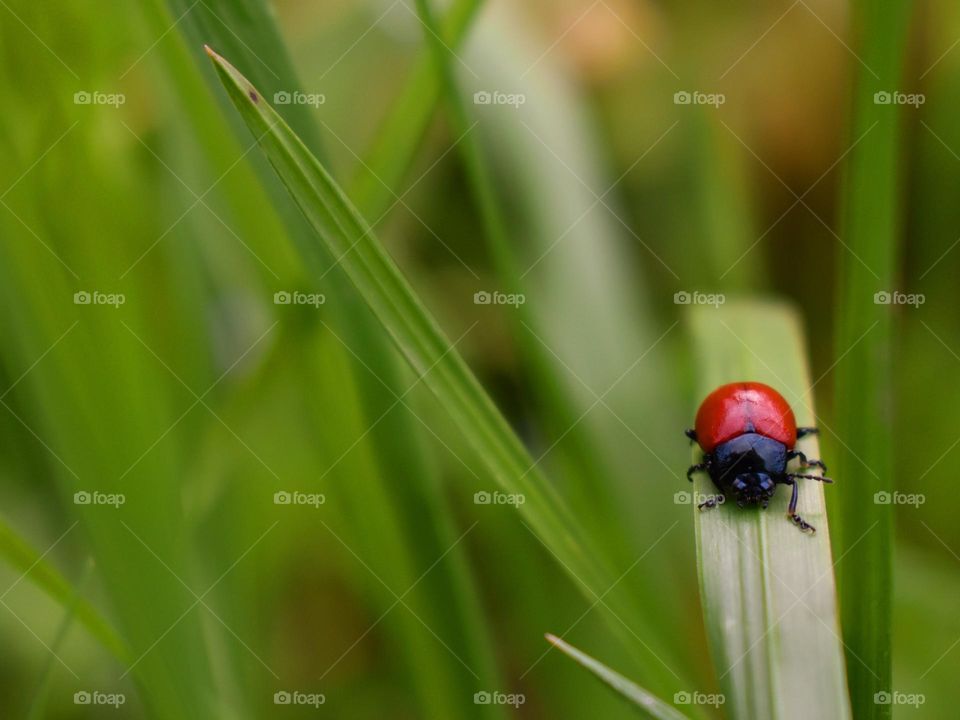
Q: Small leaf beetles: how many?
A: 1